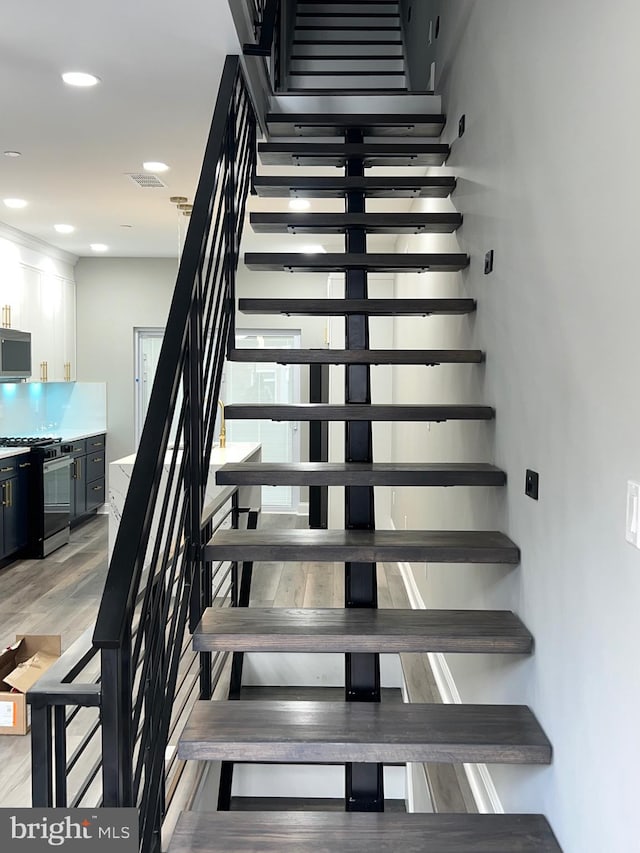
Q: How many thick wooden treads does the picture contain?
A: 13